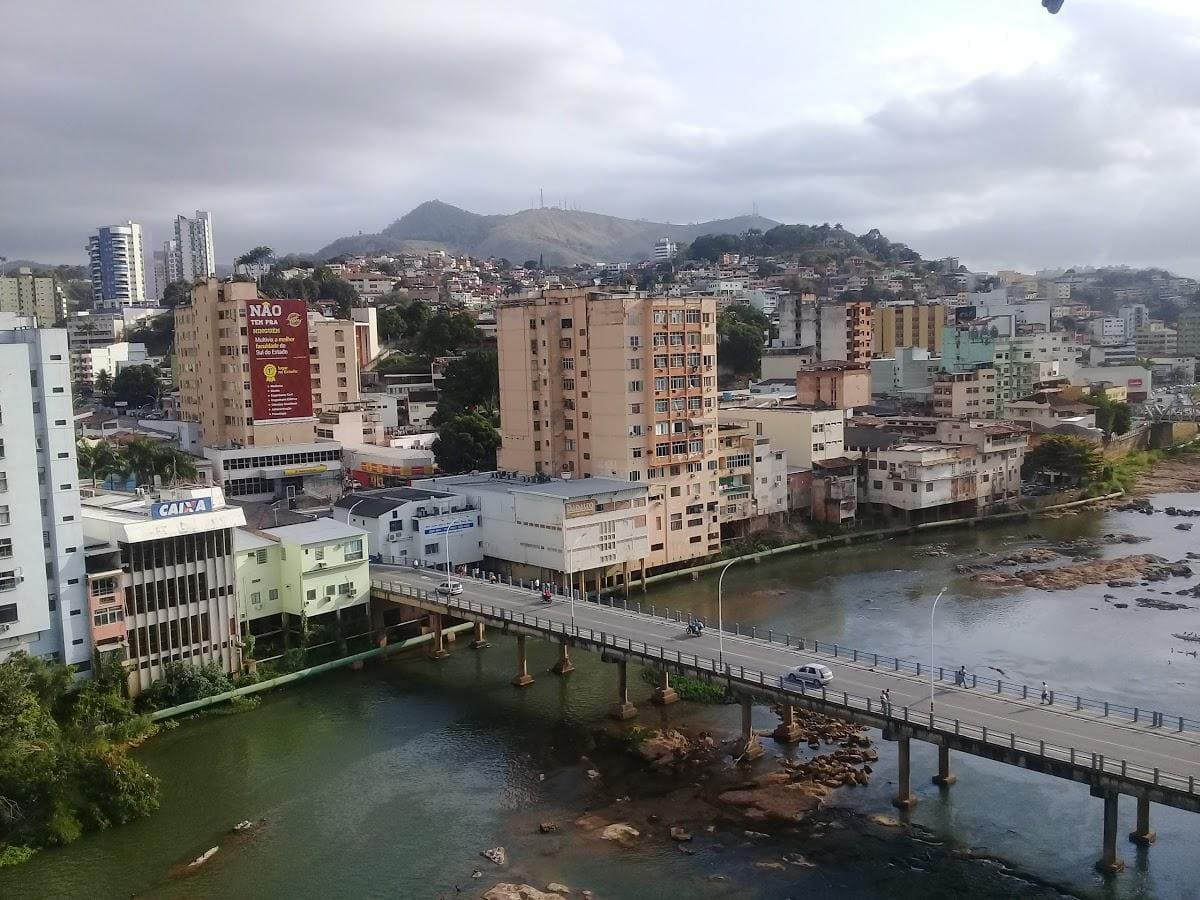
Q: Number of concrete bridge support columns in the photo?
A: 12